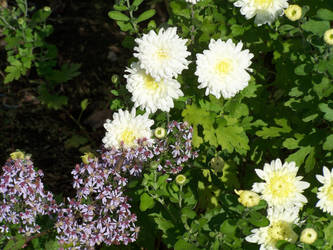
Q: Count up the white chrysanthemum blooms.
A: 8